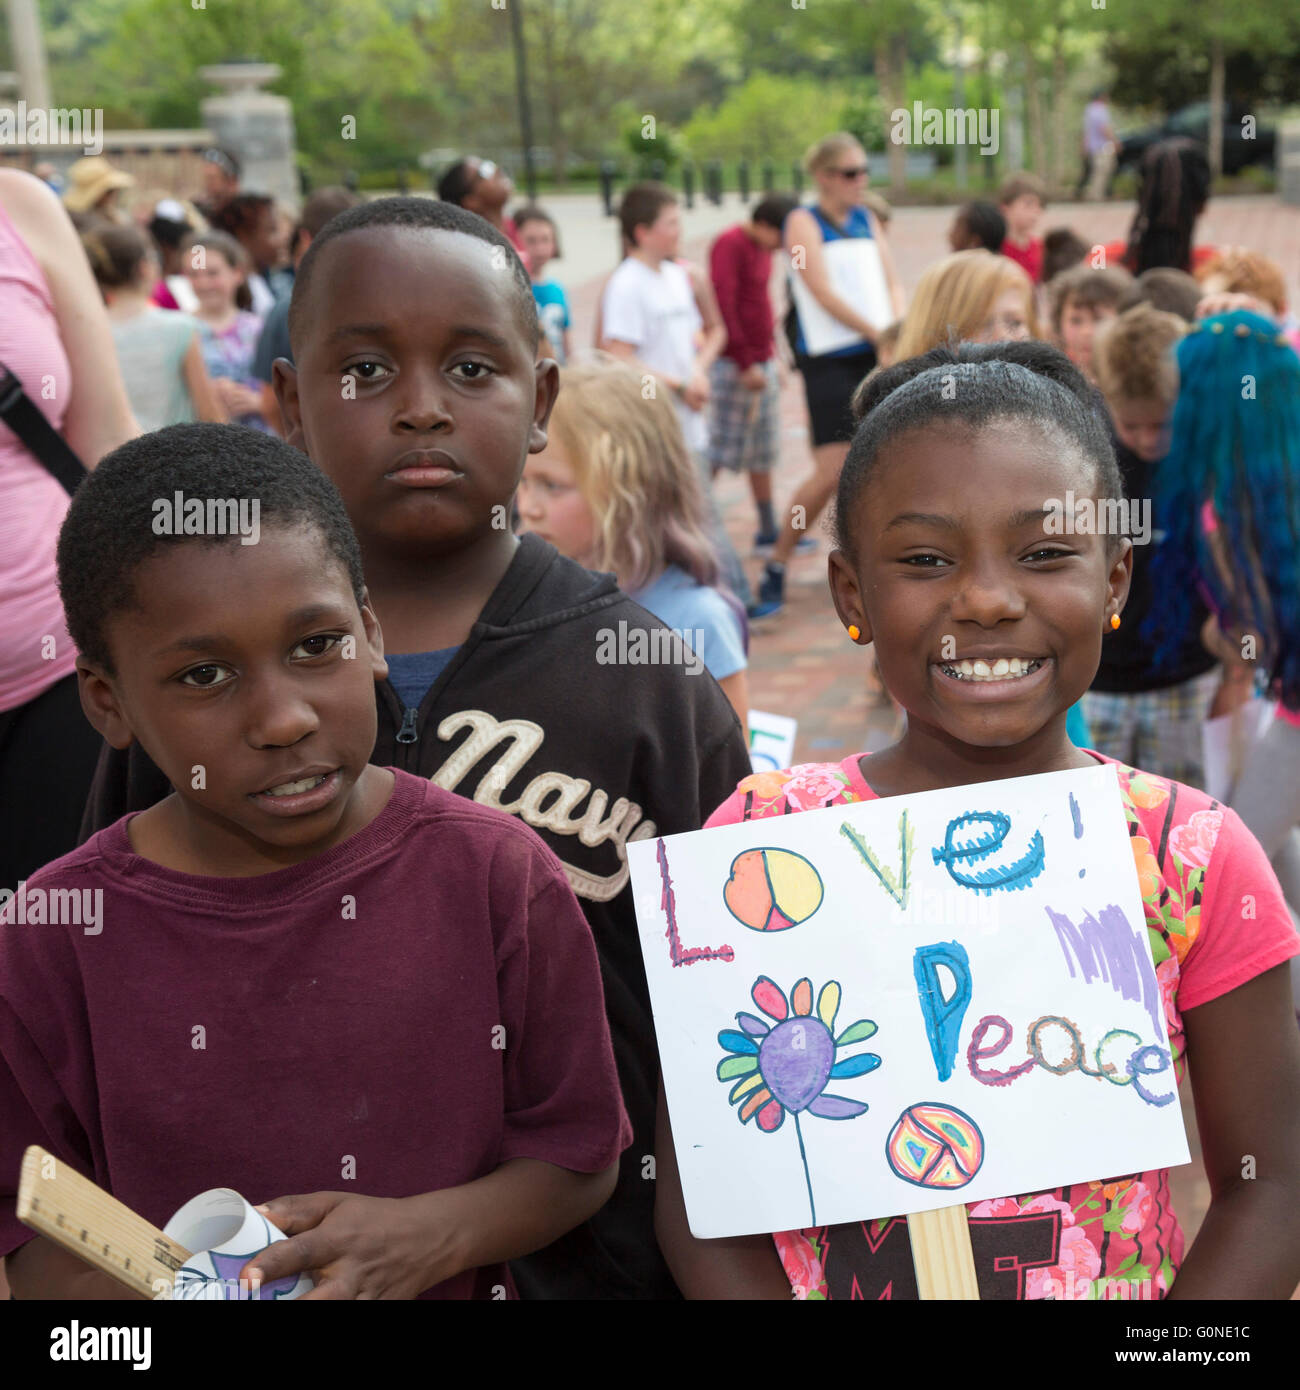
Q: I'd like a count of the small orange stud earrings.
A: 2